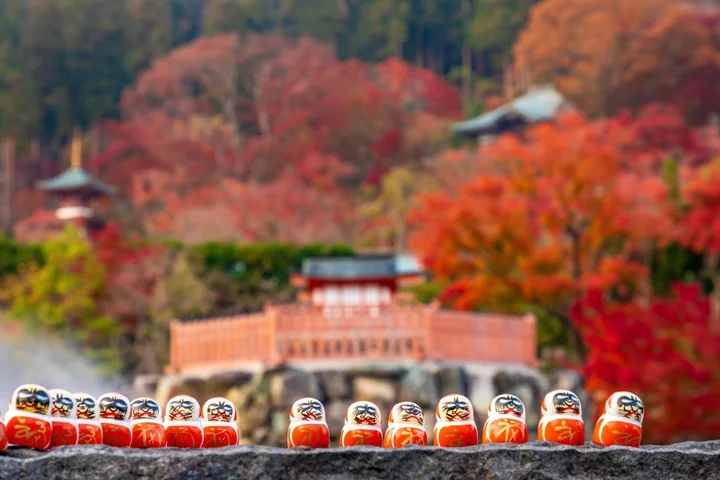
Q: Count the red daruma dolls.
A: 15